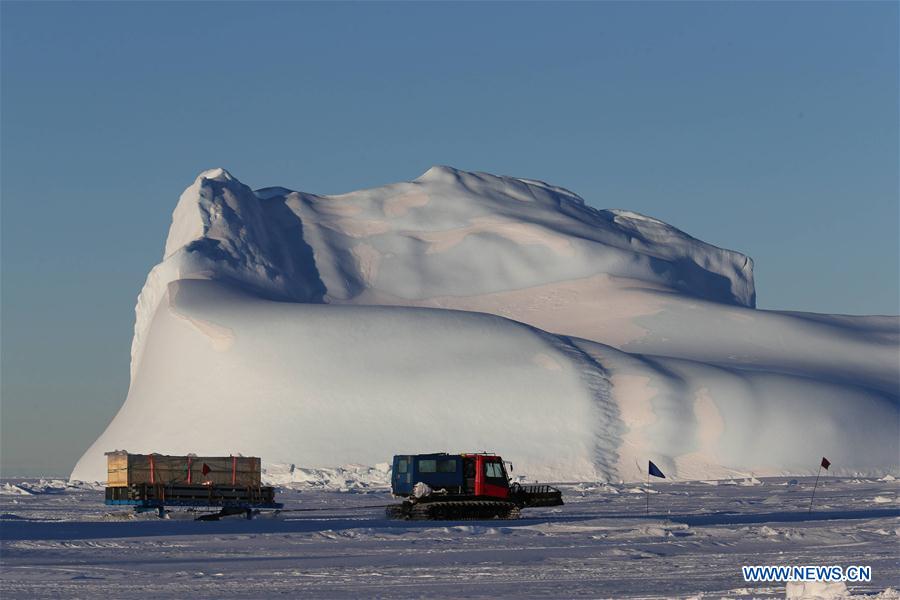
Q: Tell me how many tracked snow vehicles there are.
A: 1